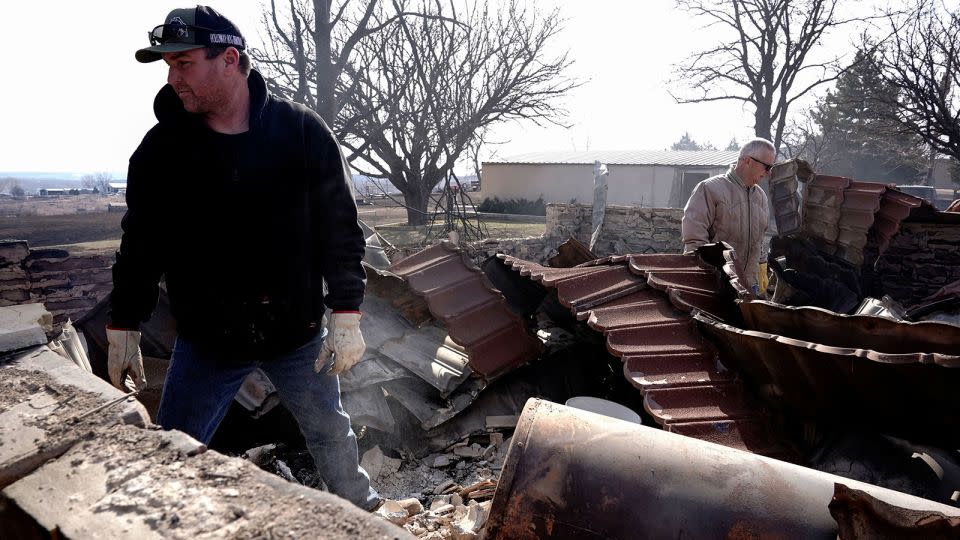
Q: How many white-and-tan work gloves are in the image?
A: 2